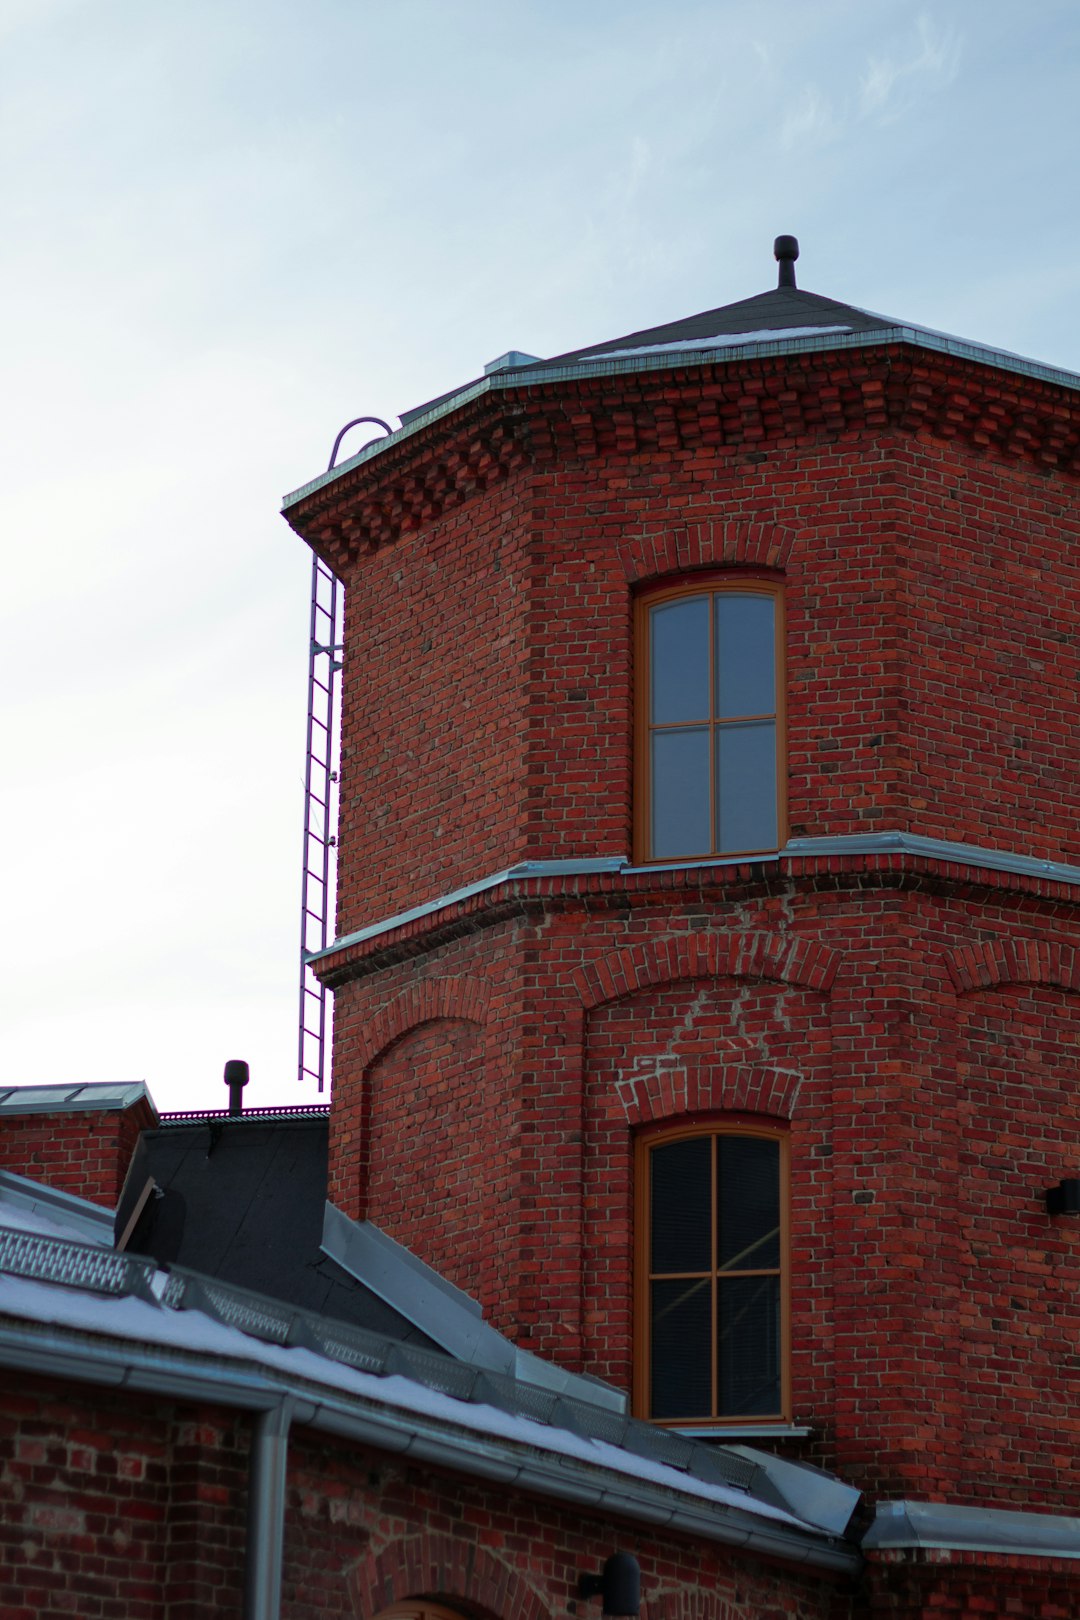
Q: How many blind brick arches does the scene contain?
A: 3